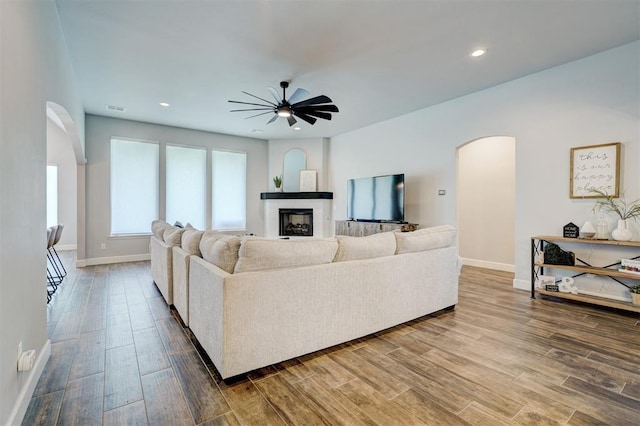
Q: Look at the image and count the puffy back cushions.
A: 7